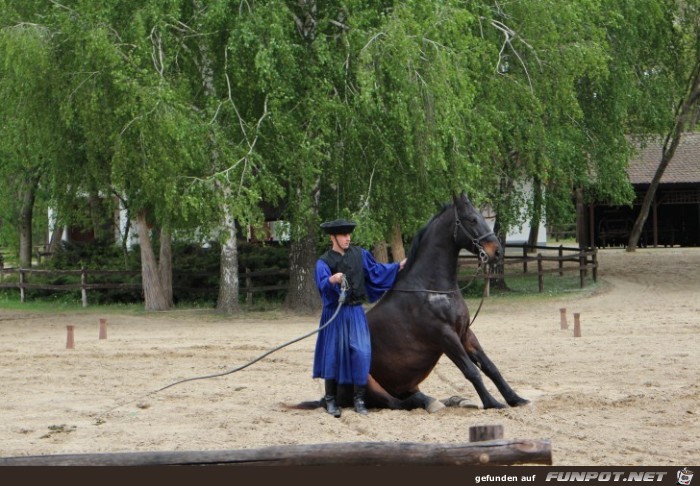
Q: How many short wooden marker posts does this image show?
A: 4